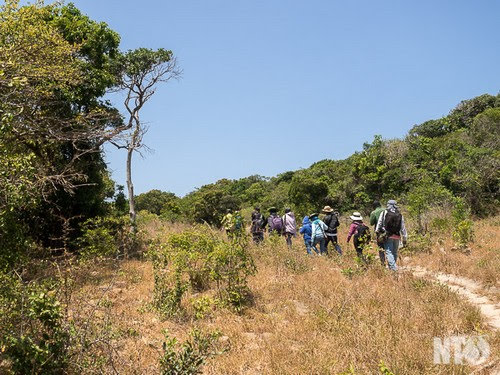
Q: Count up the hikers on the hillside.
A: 11